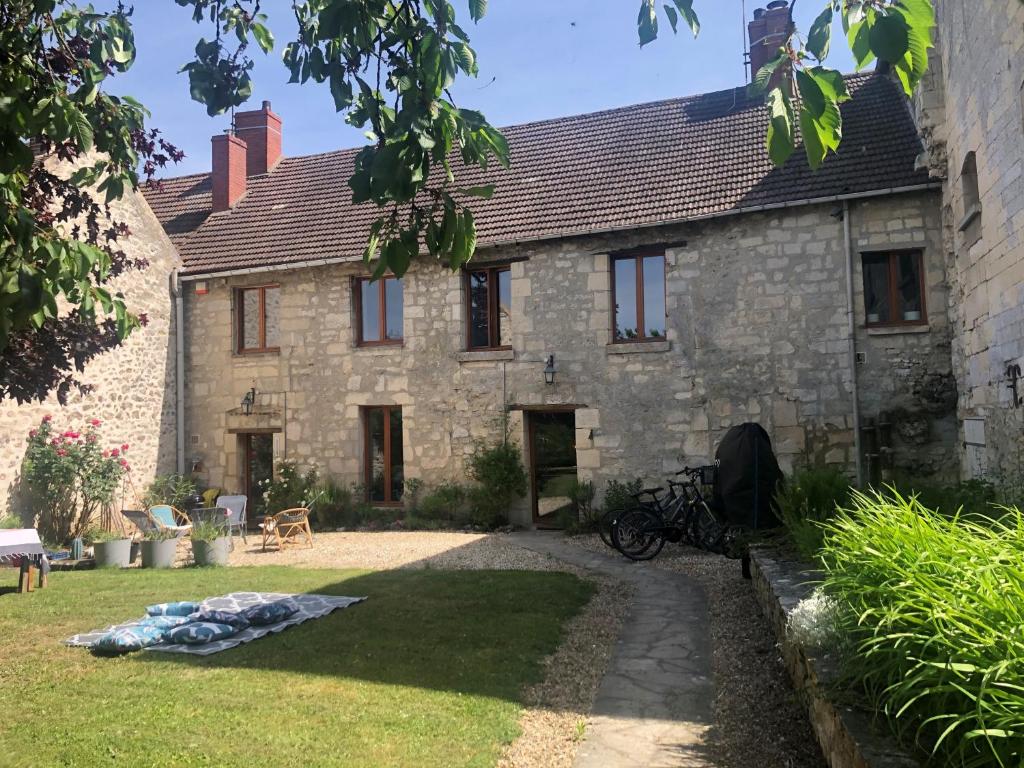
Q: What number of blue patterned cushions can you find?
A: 6